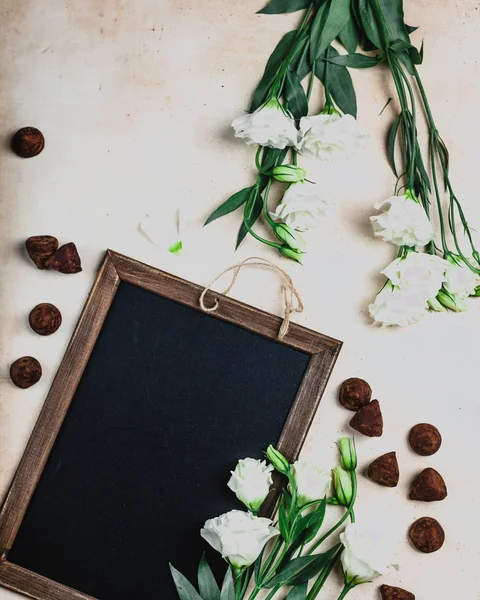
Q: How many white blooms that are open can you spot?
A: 11